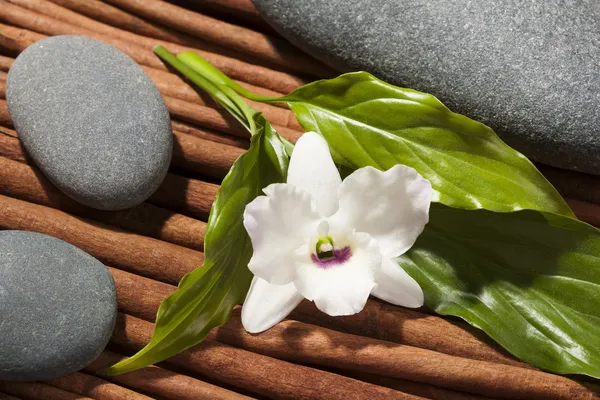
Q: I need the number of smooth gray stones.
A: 3